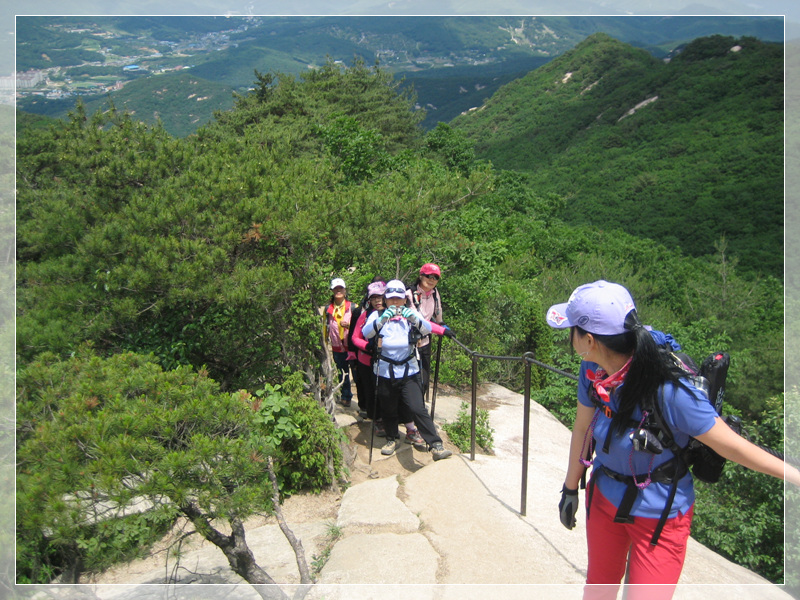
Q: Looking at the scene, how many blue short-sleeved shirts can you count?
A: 1